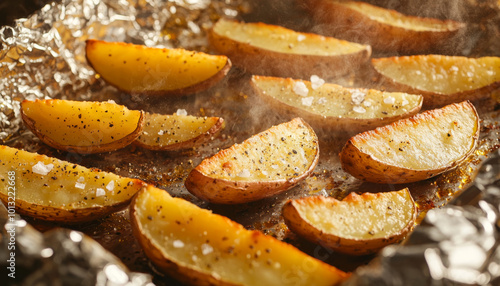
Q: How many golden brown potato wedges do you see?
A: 12